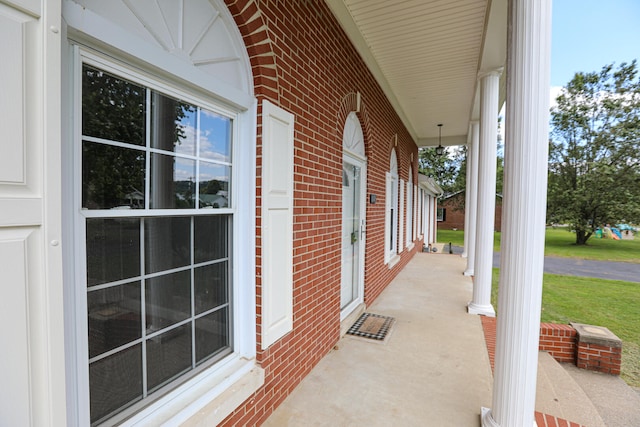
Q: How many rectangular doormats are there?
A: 1